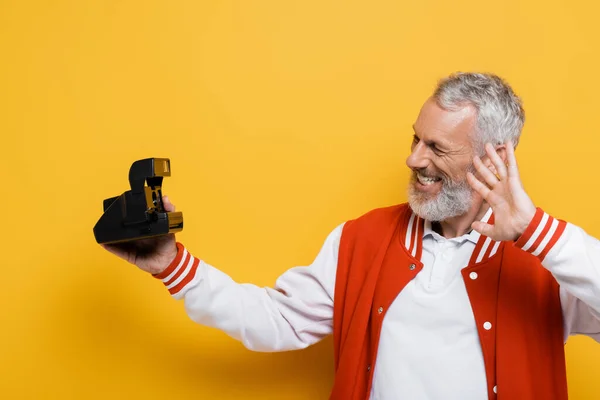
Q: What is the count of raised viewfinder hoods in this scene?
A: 1